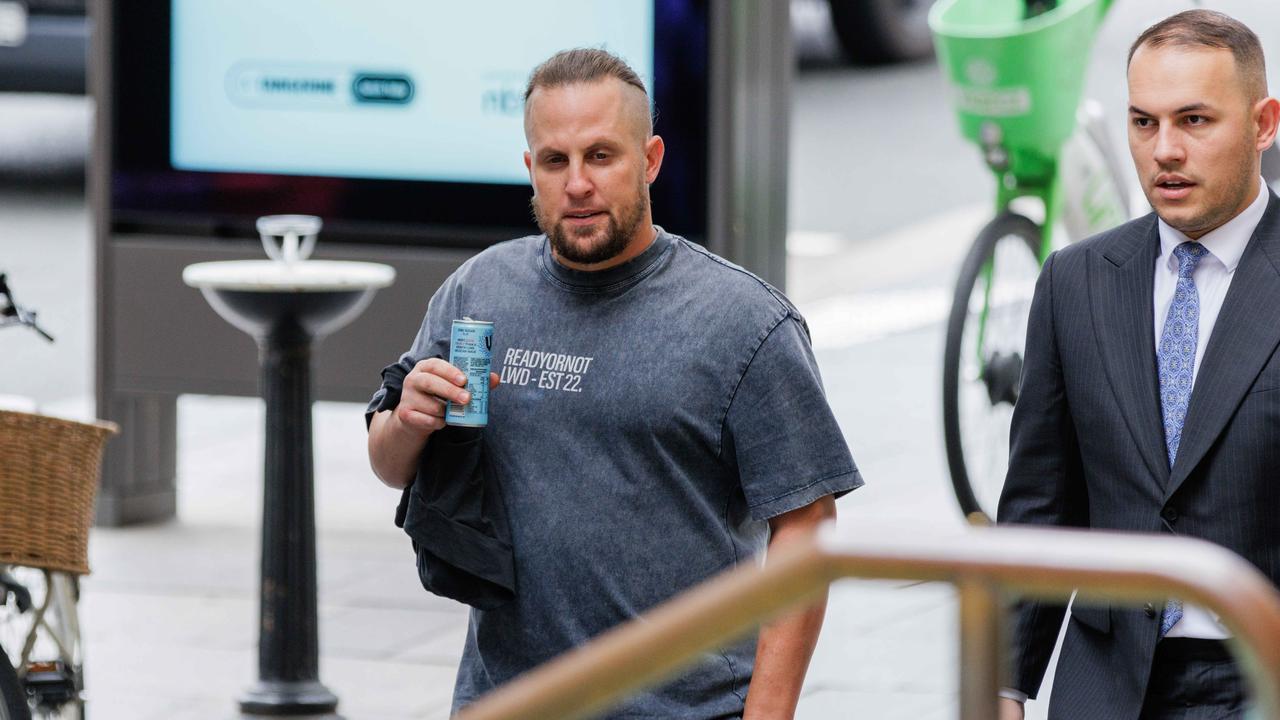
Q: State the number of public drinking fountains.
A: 1